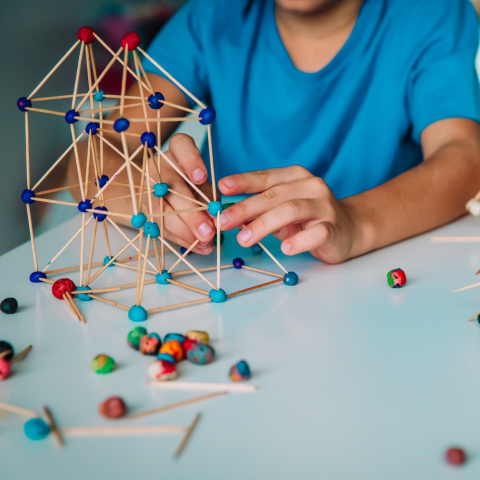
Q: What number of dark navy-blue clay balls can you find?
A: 14